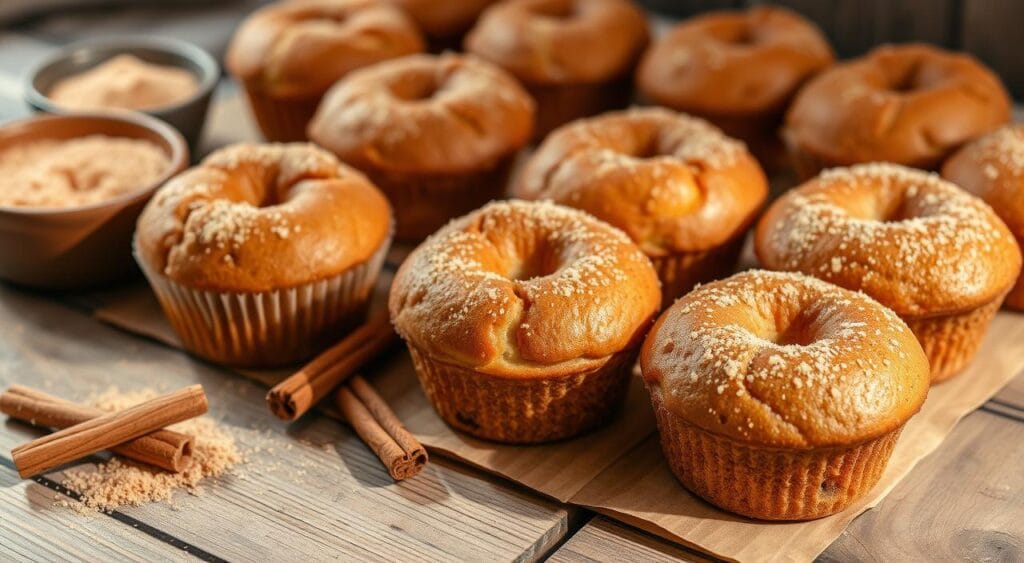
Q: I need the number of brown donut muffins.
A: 12